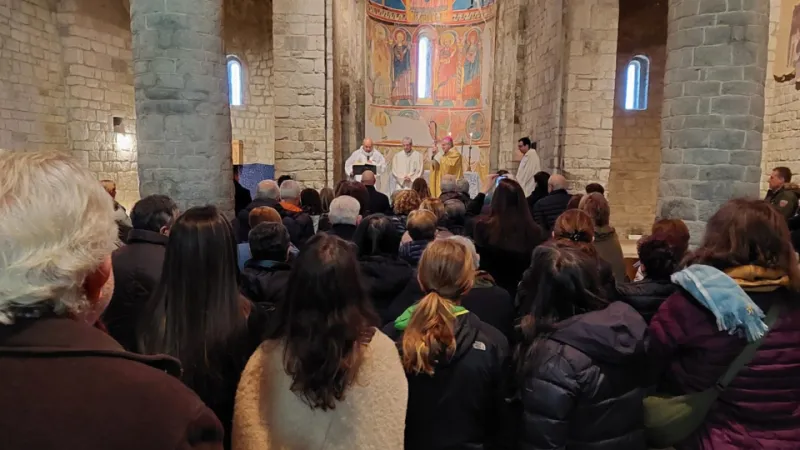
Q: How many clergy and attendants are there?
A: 4